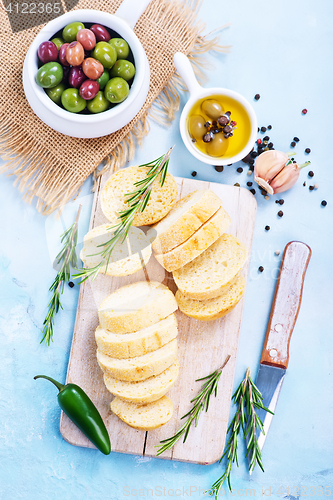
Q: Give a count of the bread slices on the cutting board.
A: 11